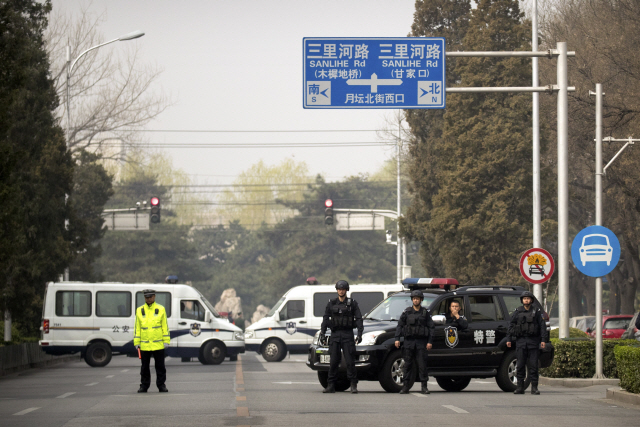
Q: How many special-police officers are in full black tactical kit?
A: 3